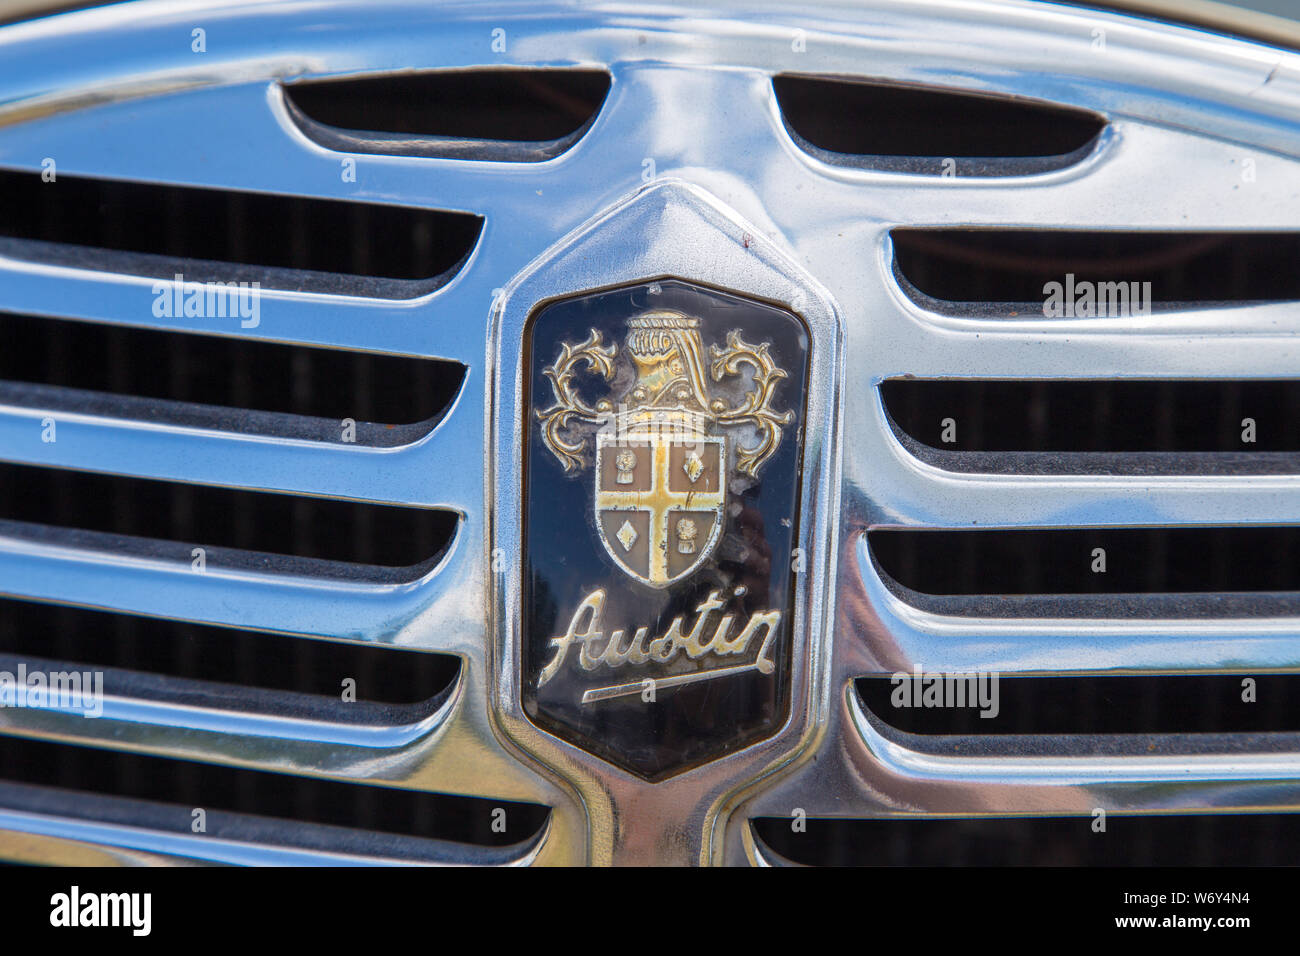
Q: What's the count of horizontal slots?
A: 12